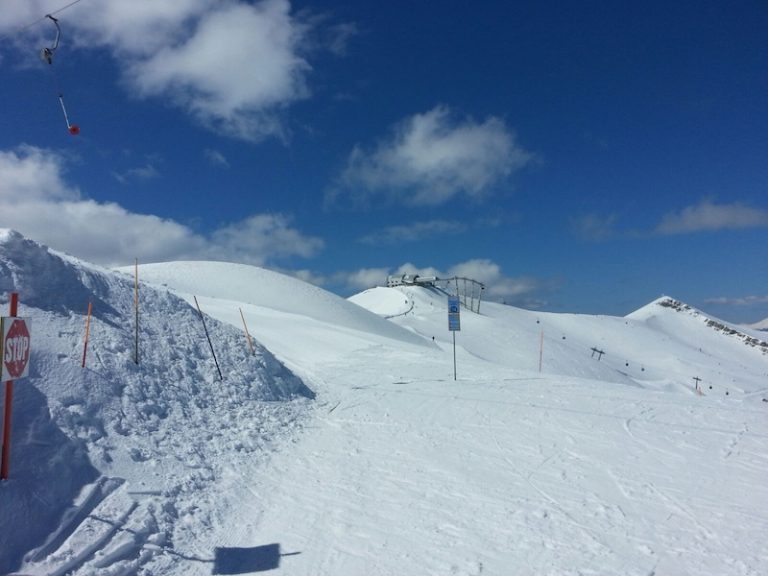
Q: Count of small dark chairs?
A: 6